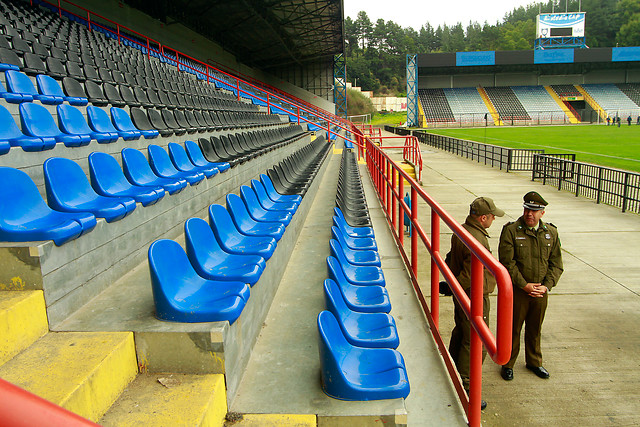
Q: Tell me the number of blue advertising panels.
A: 3